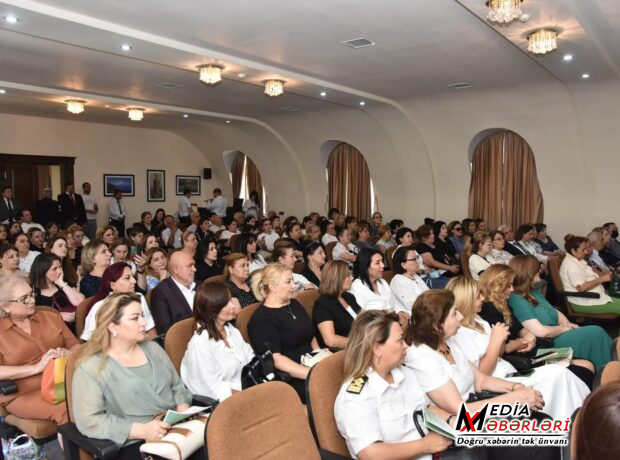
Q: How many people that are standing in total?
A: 8